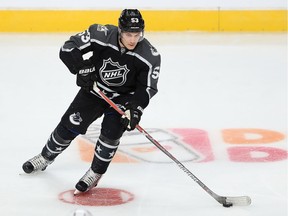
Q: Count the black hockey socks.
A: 2